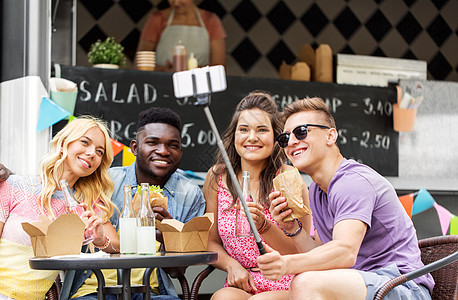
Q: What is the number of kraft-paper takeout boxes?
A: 4